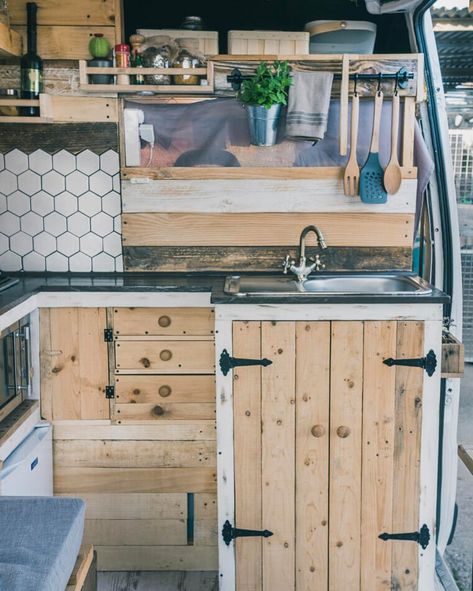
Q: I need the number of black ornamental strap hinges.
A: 4